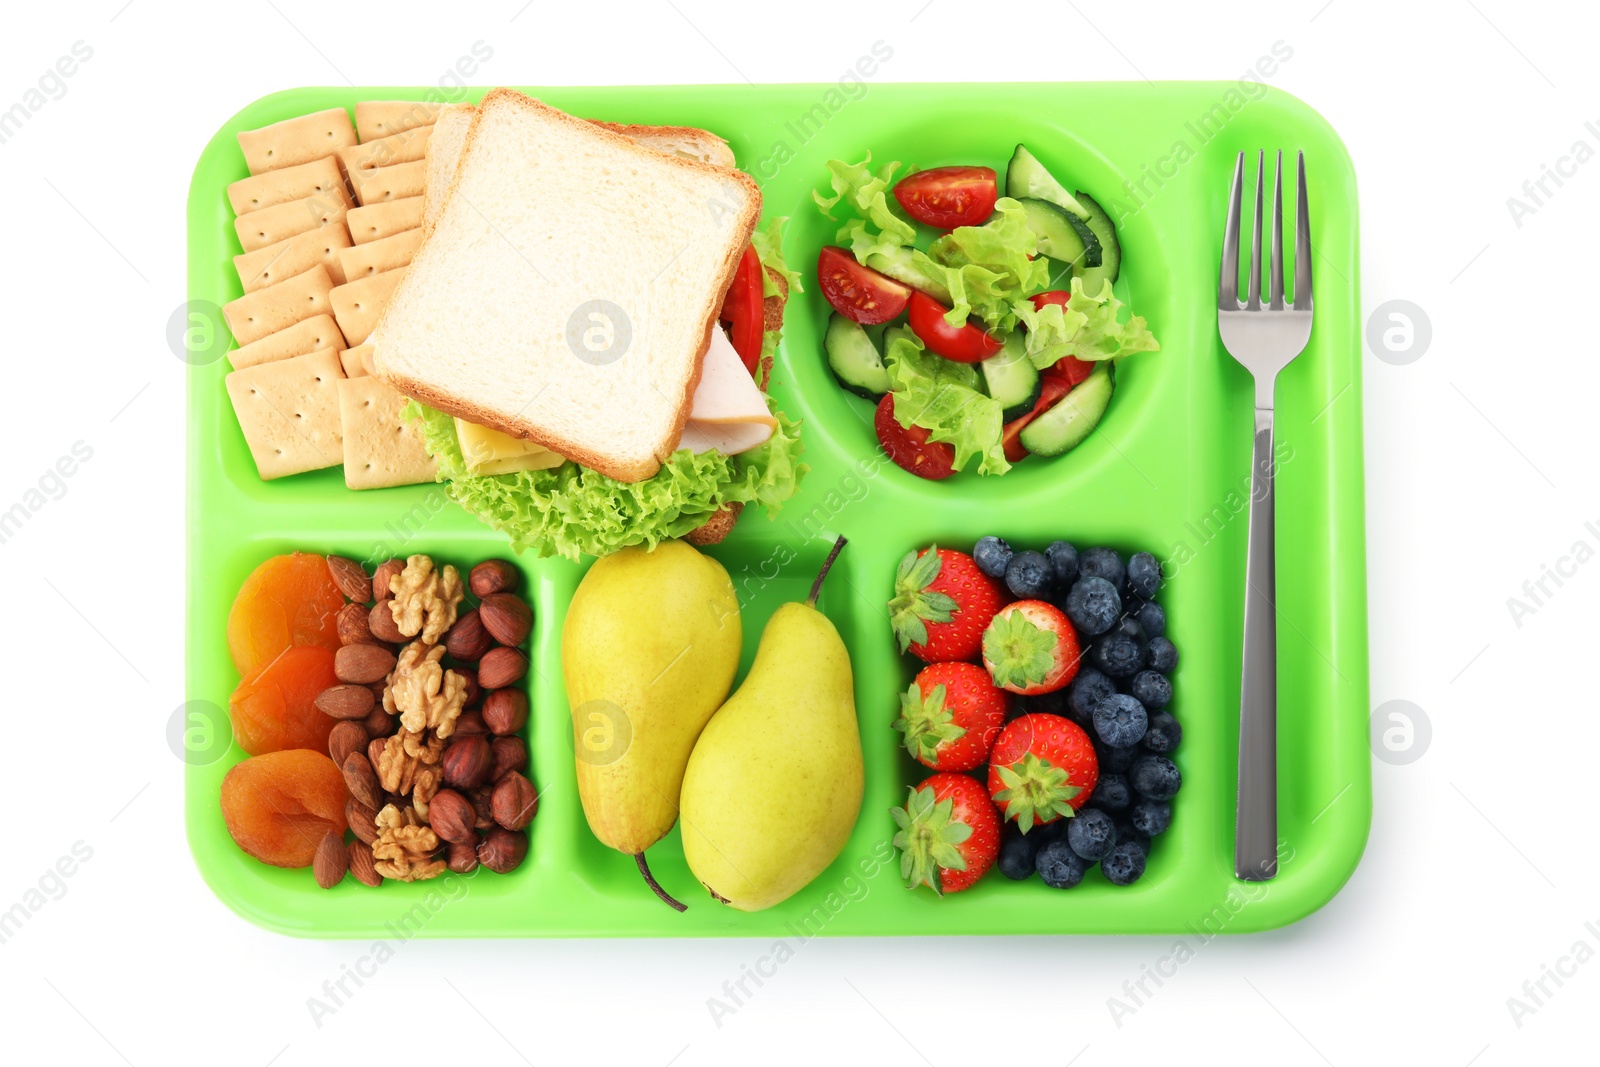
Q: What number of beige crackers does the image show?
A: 15